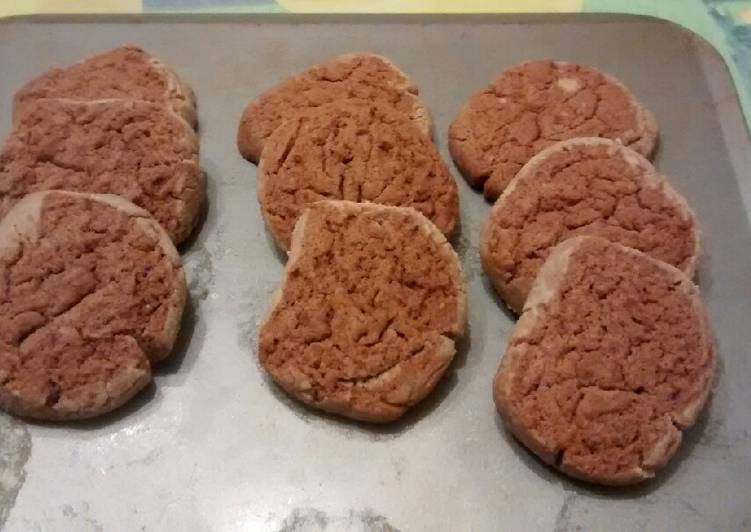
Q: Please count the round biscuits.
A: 9